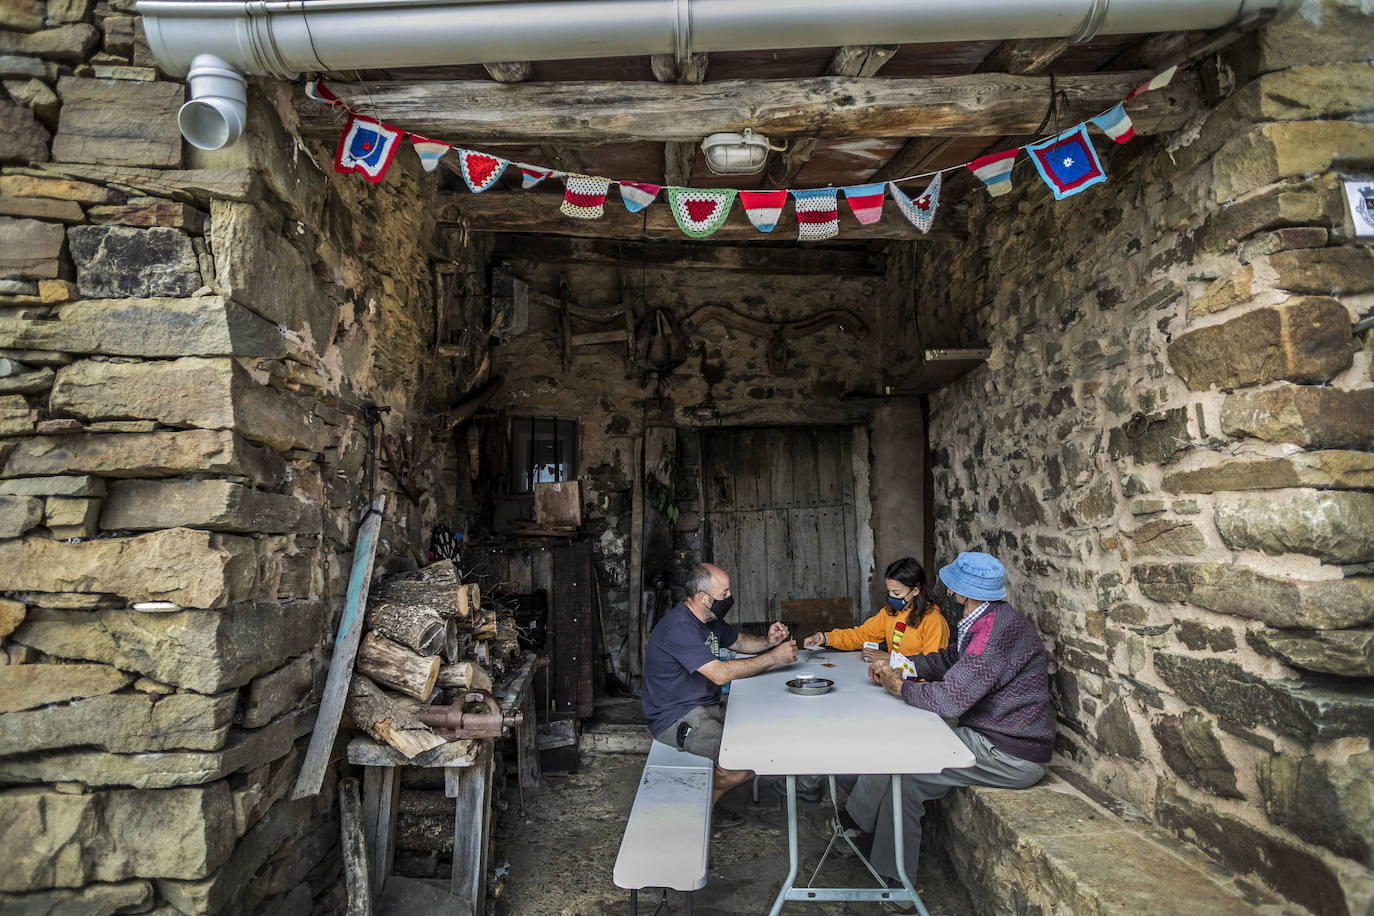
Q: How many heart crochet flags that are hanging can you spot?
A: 2